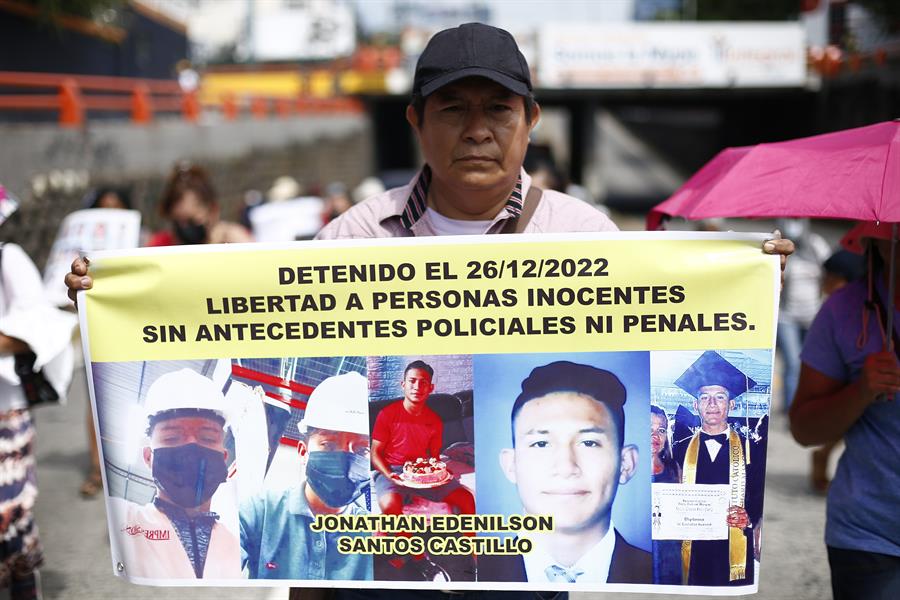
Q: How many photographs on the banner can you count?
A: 5